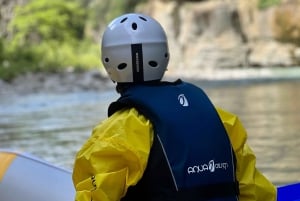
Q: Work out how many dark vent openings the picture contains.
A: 7